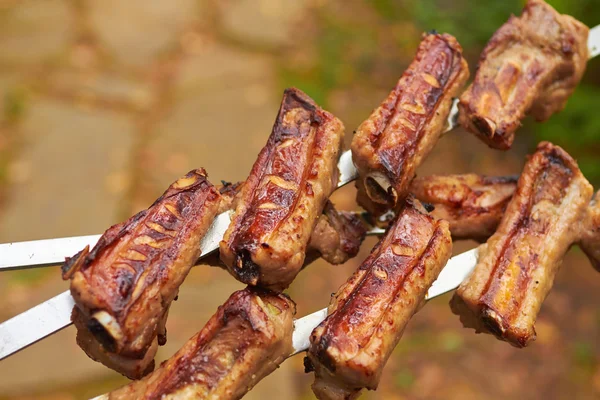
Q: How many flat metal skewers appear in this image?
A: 3